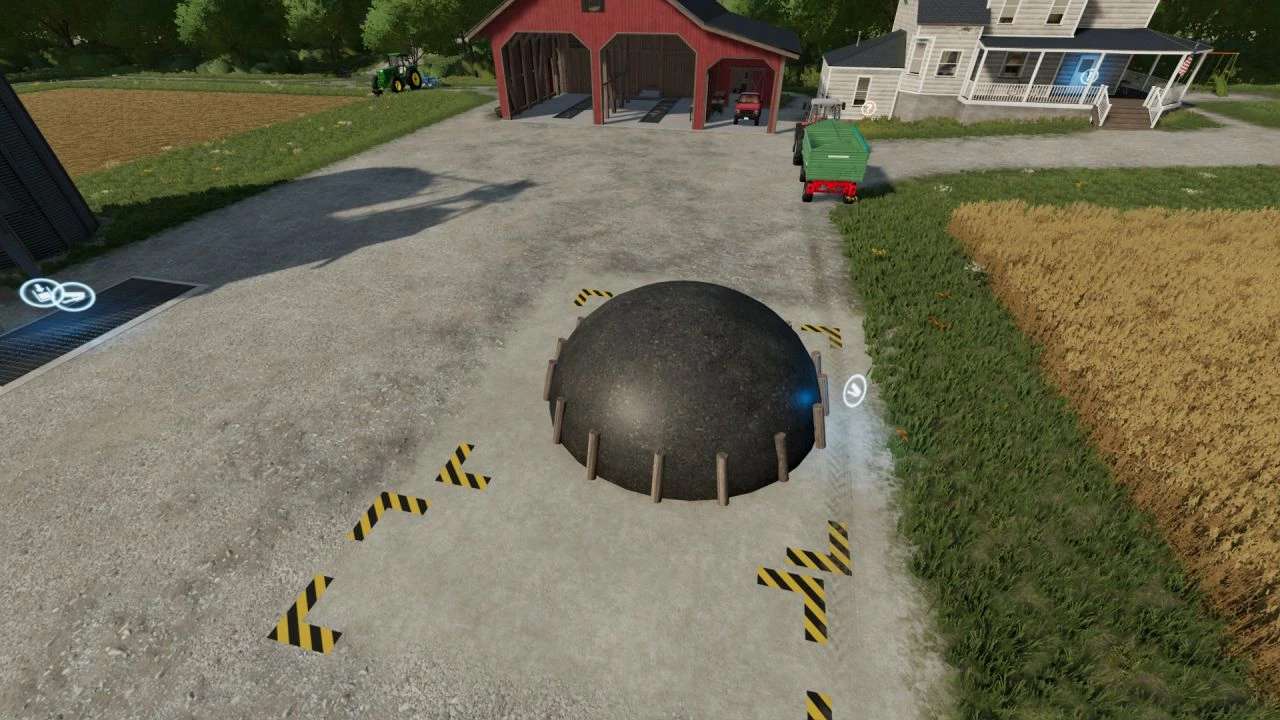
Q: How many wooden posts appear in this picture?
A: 12